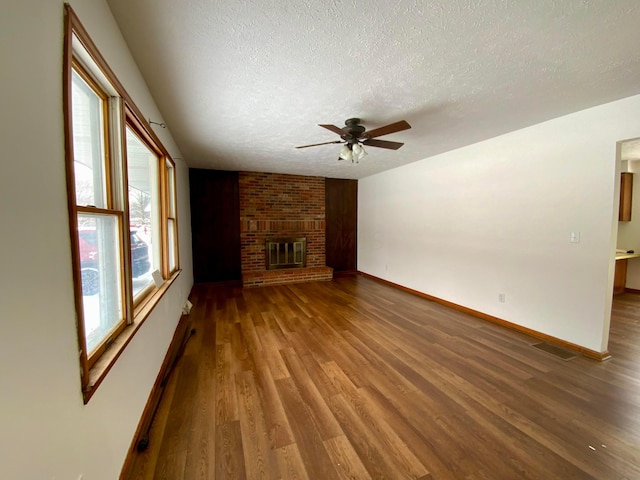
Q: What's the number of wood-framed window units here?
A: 3